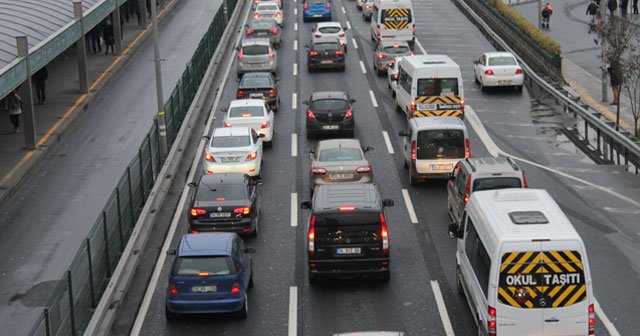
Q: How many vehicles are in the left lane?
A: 9